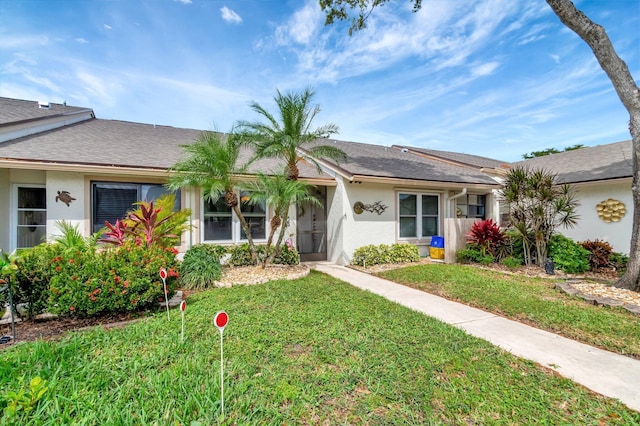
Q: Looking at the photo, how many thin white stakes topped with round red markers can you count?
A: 3